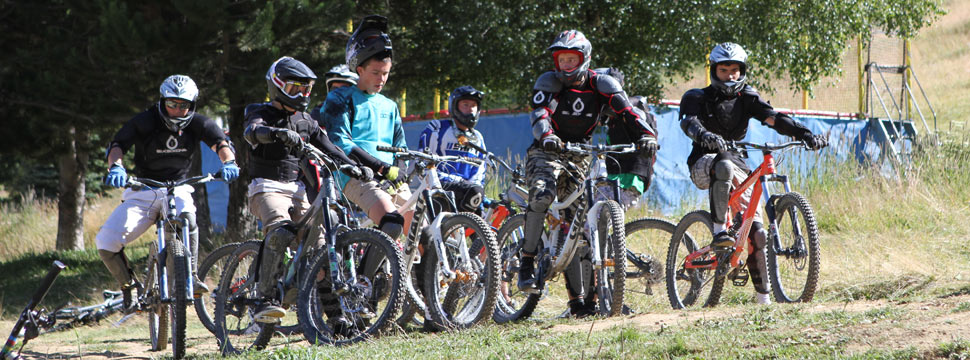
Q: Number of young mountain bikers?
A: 8